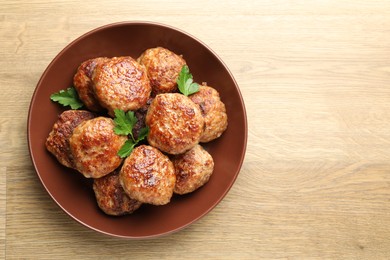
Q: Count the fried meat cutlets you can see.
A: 11